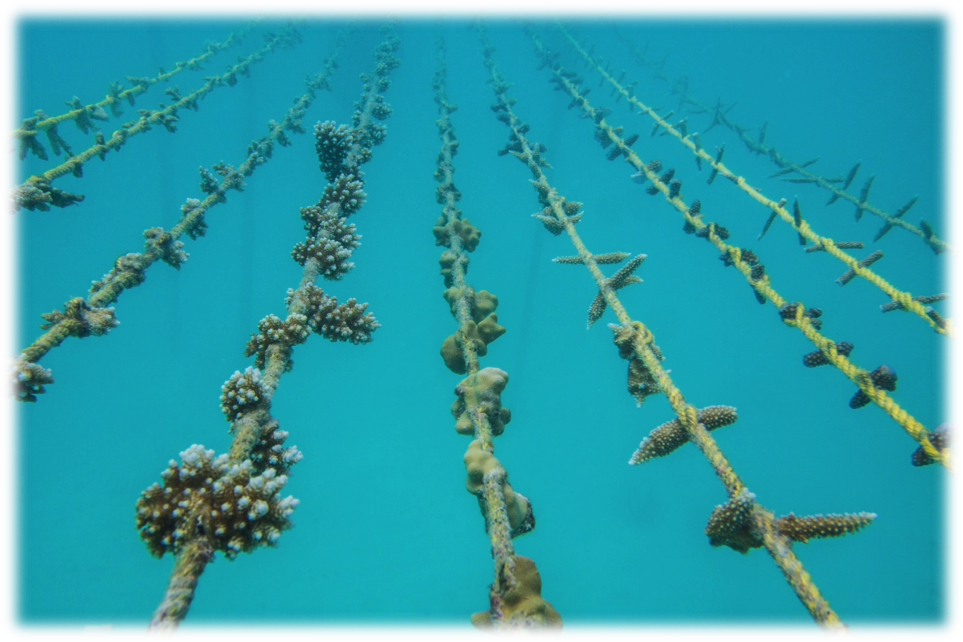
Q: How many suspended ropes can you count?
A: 9